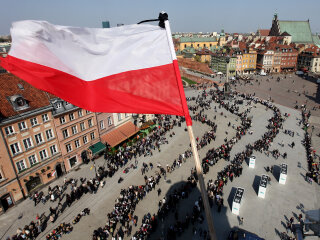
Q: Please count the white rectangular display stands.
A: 4